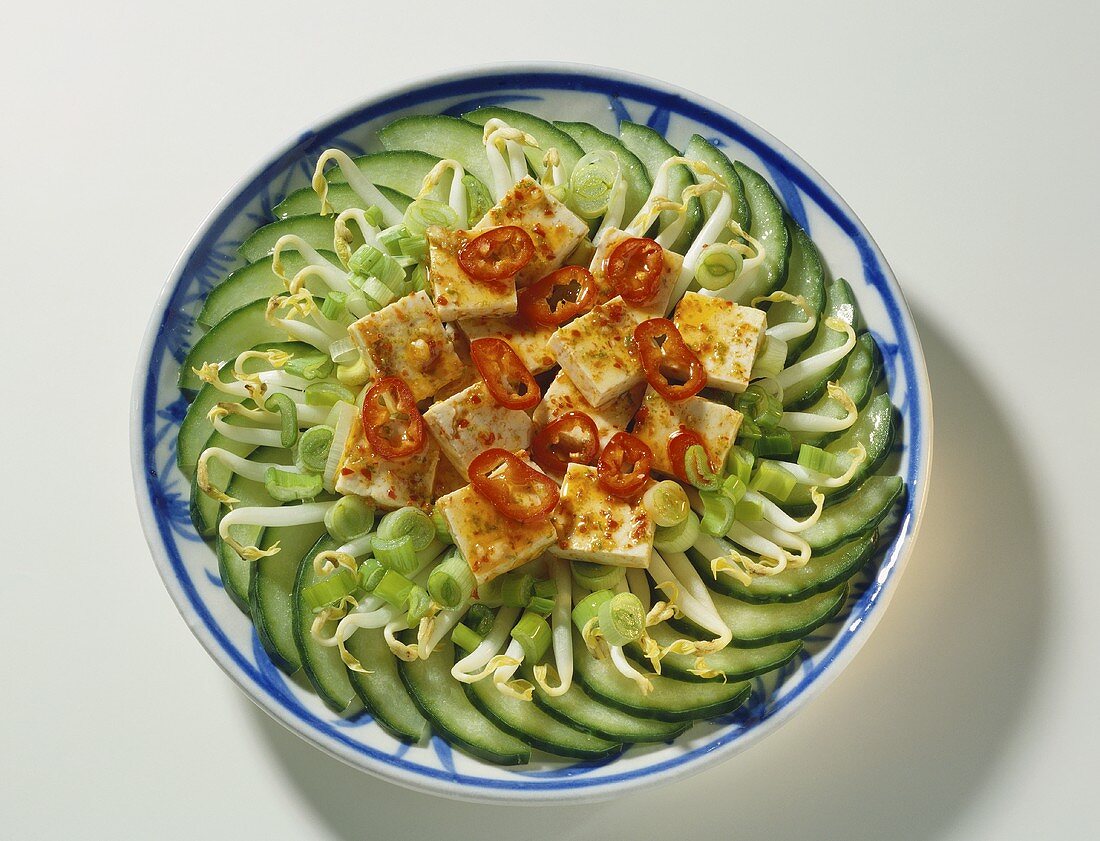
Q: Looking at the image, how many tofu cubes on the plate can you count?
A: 13